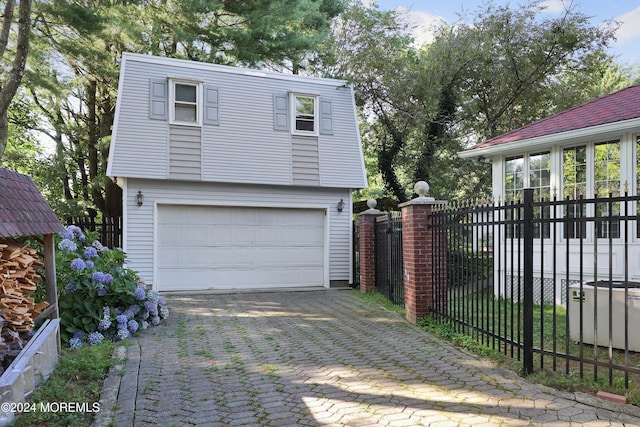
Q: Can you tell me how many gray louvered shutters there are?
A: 4